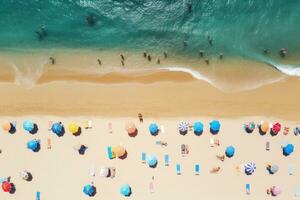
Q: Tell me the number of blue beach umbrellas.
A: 11